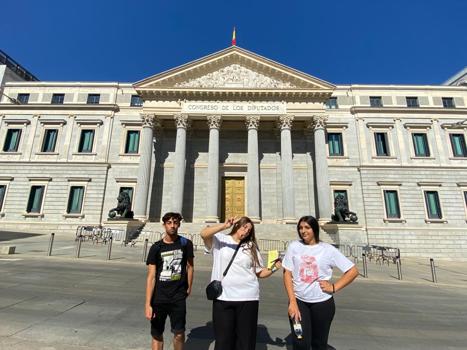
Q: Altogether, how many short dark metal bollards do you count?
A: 7